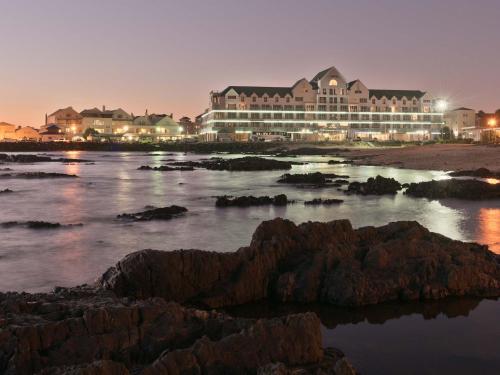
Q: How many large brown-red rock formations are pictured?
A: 2